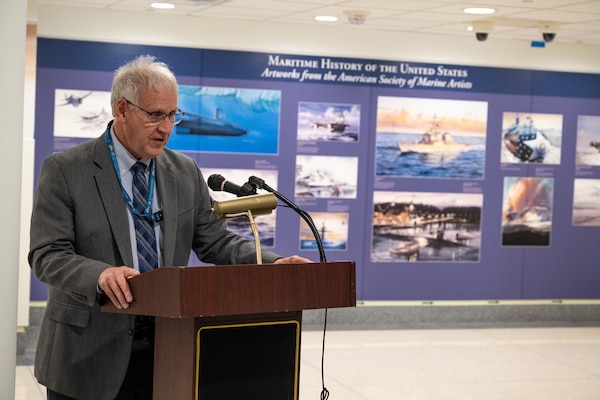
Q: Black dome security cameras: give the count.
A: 2